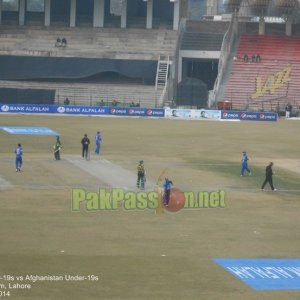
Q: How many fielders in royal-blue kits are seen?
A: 4